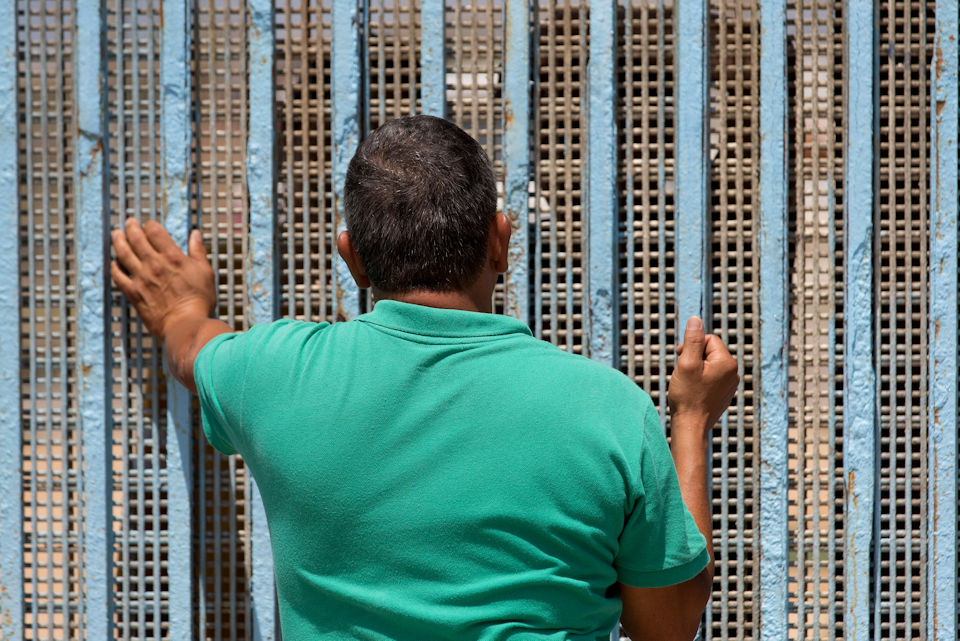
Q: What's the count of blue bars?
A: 12